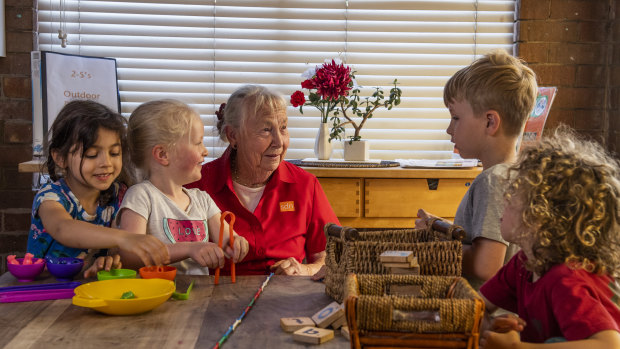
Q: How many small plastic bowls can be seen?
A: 4